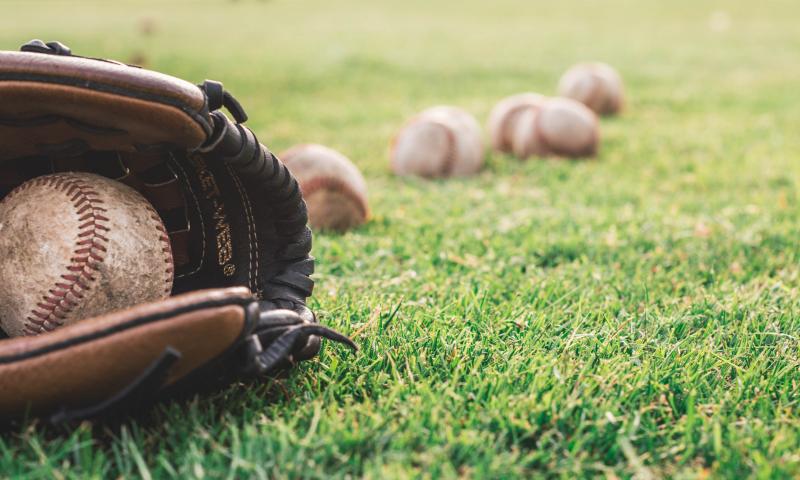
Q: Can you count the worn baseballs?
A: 6